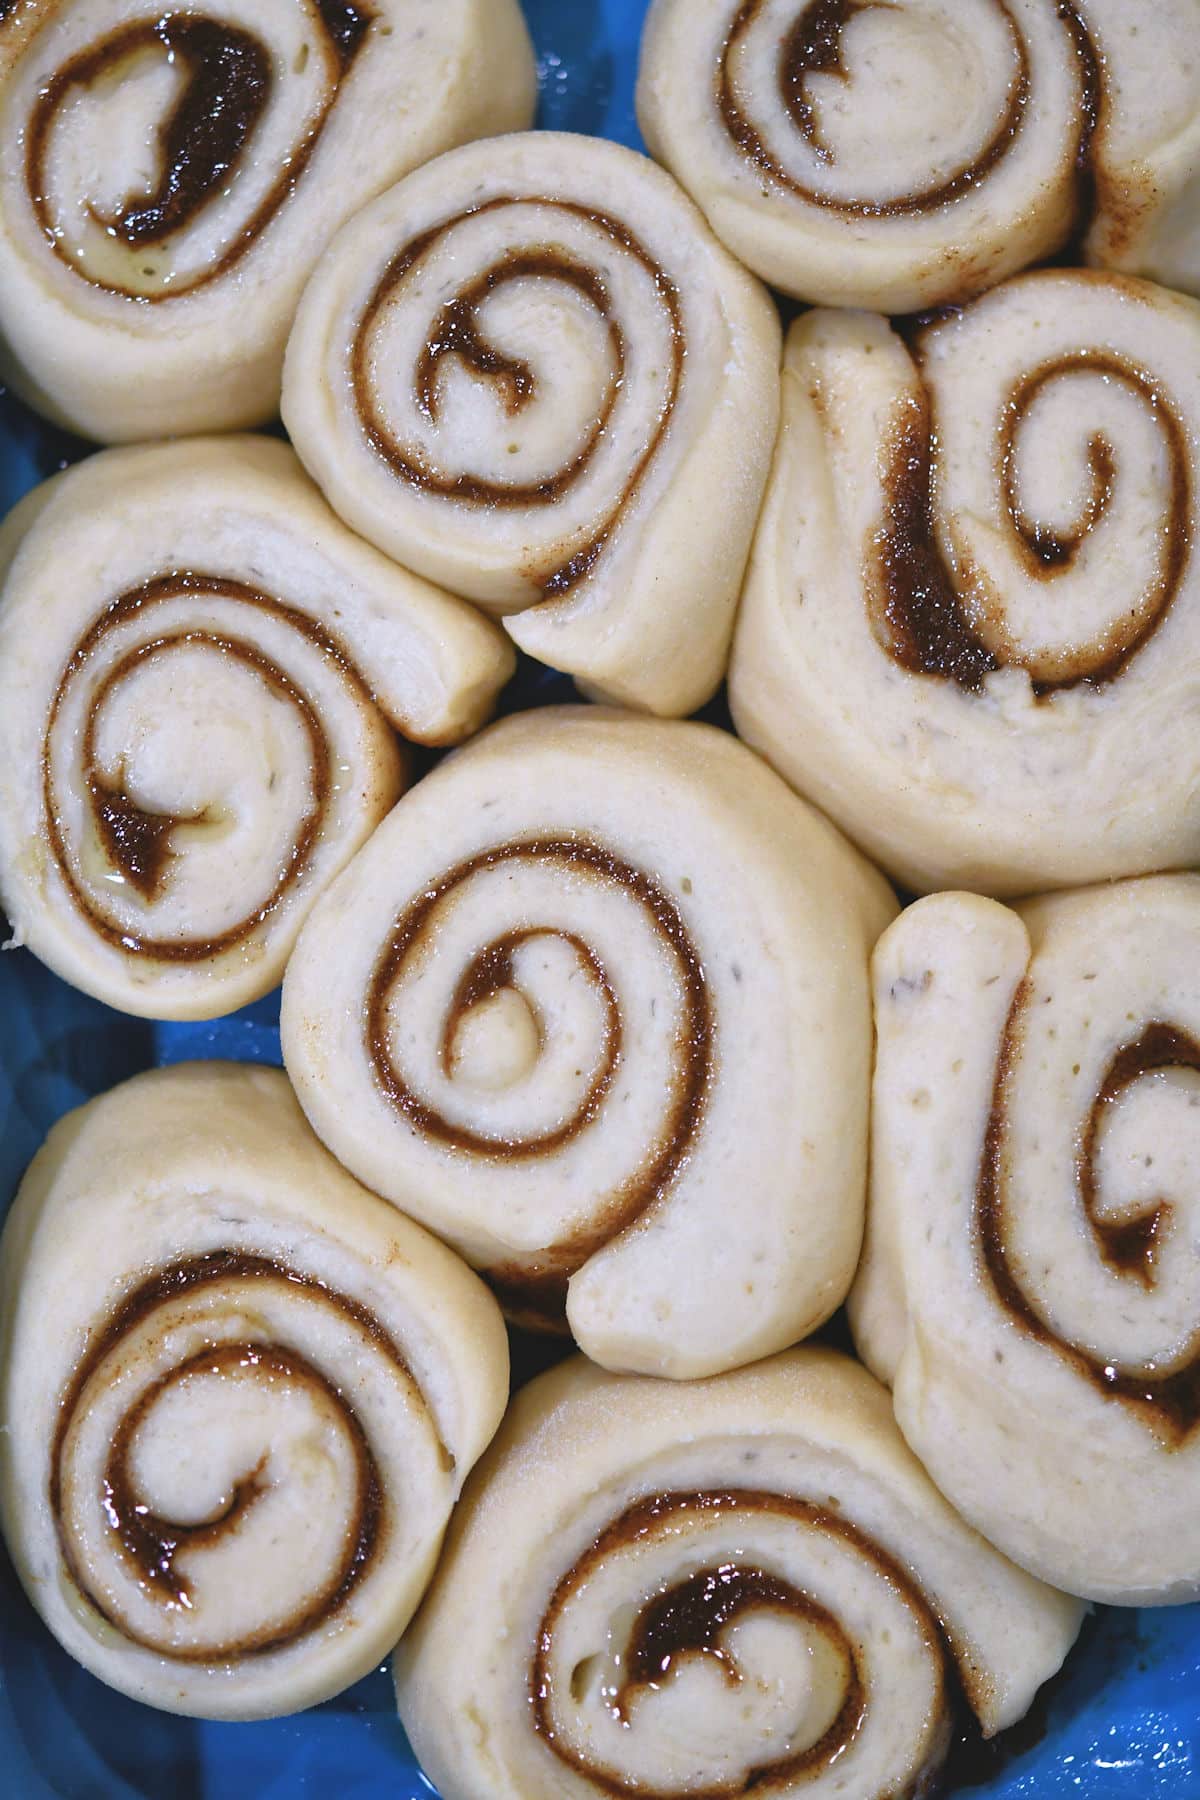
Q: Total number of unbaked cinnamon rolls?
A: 9